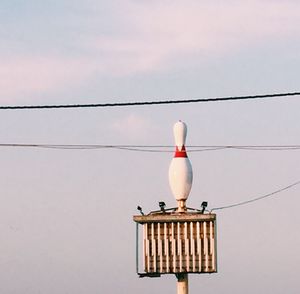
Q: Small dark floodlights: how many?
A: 3